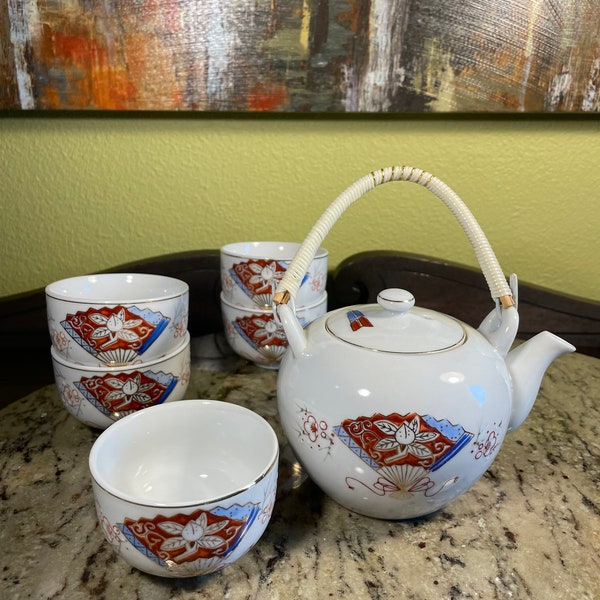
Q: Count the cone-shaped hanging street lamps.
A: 0